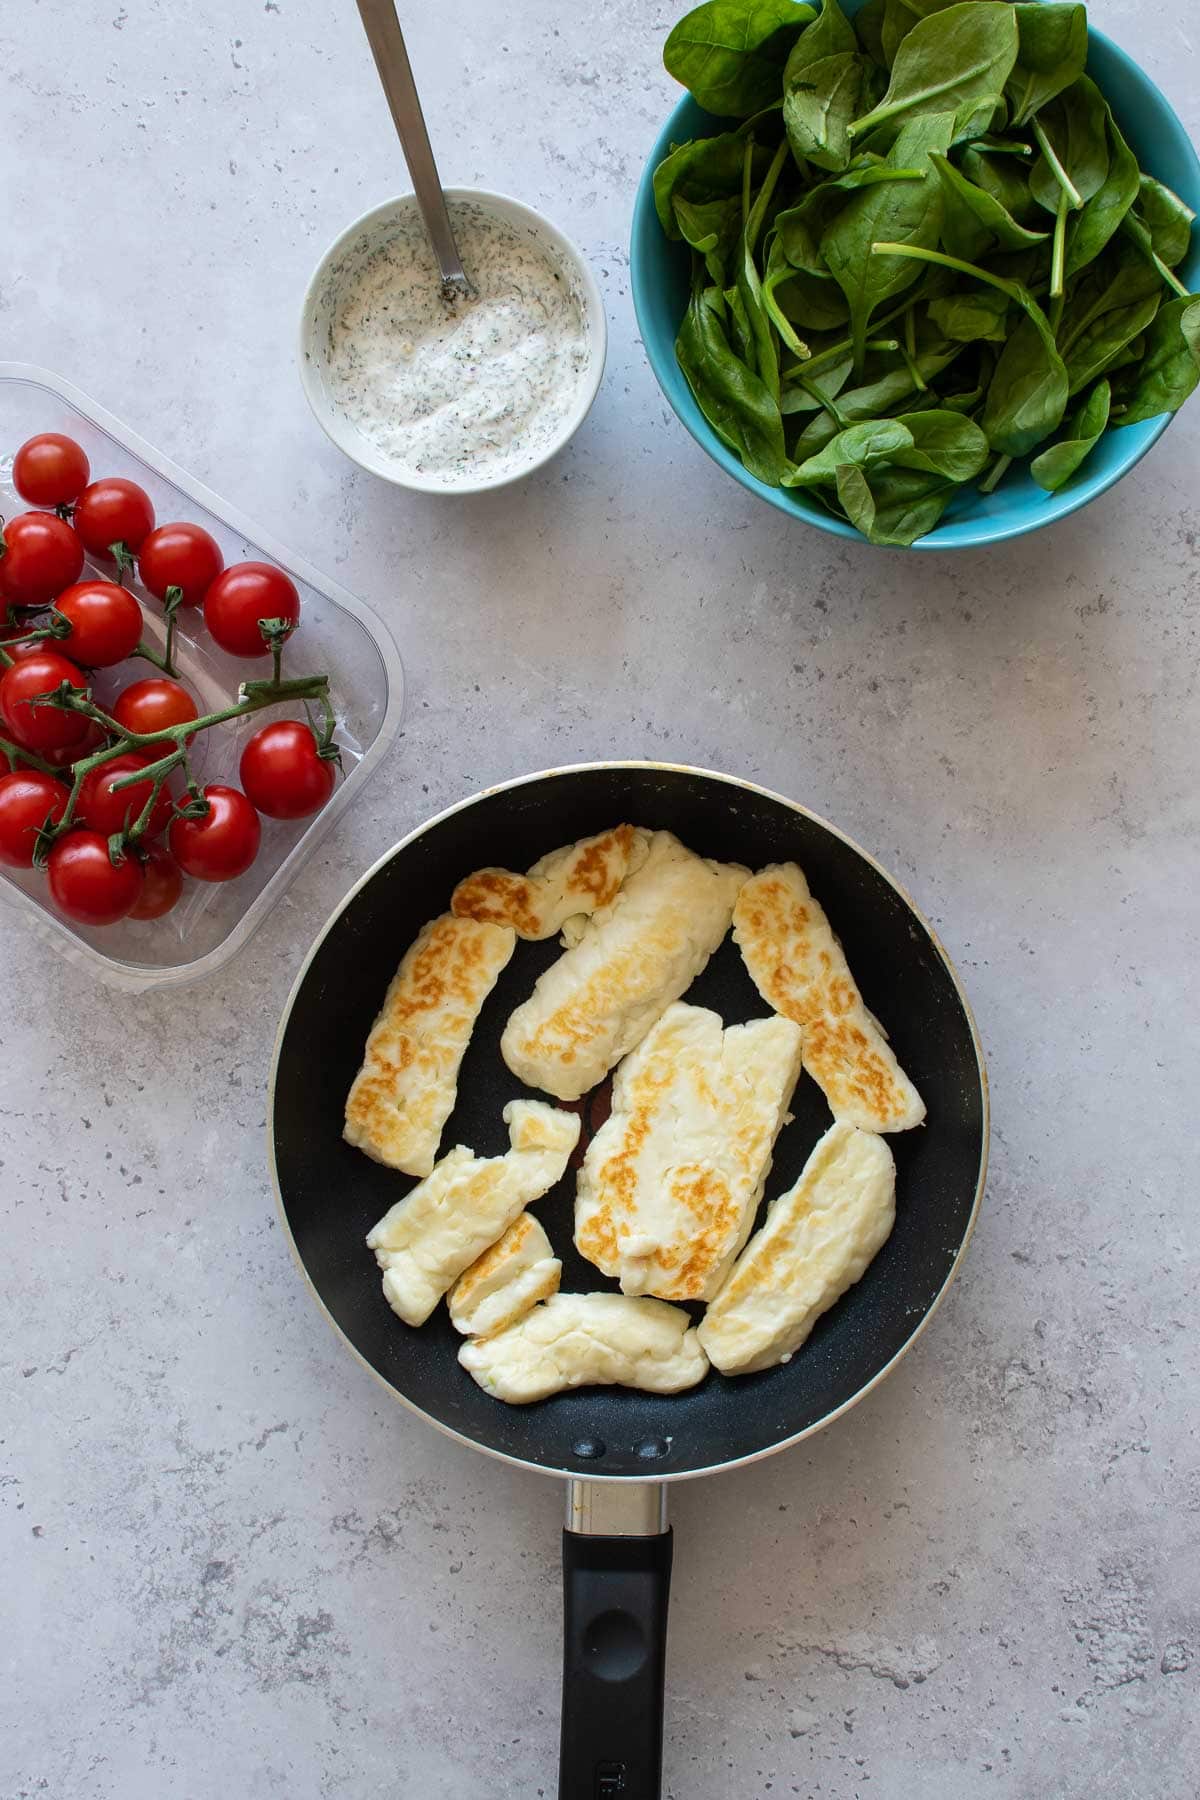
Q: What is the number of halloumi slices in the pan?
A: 9